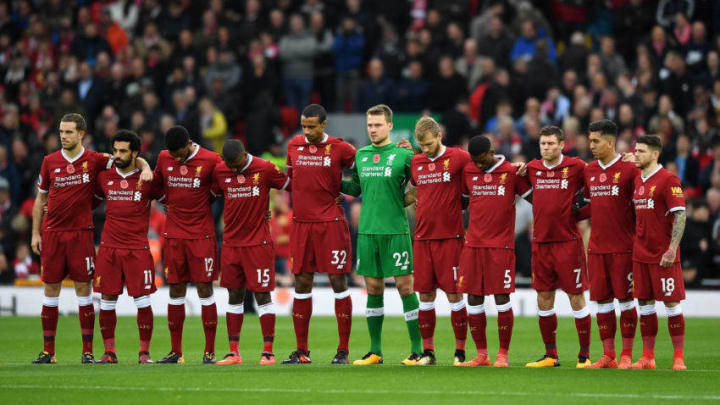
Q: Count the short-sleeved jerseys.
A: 10